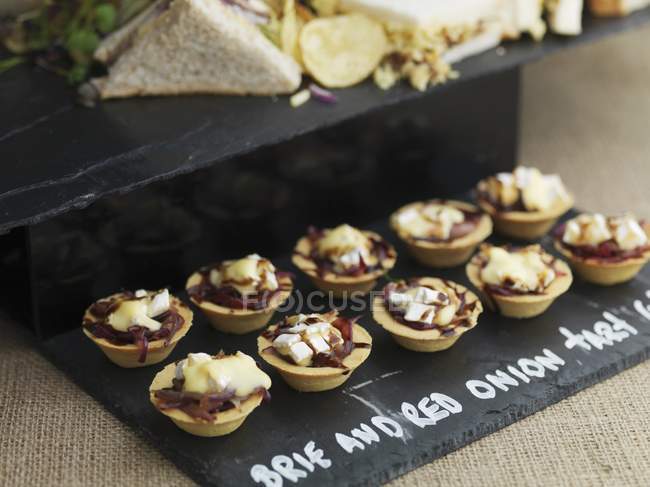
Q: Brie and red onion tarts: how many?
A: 10